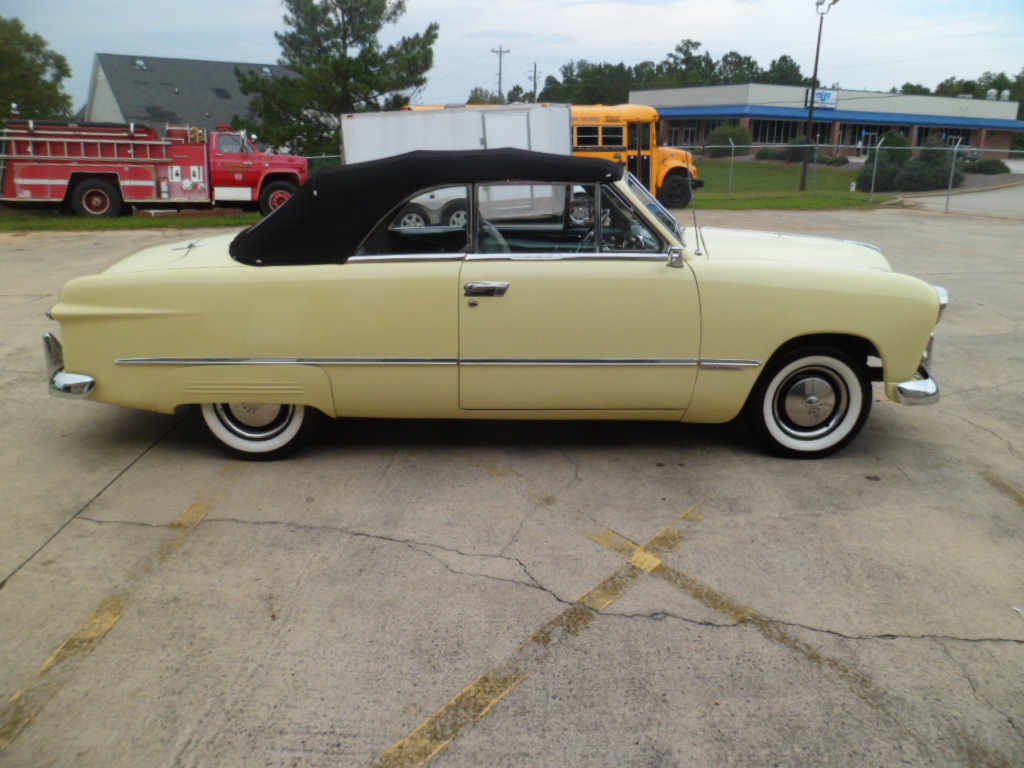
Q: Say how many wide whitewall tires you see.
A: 2